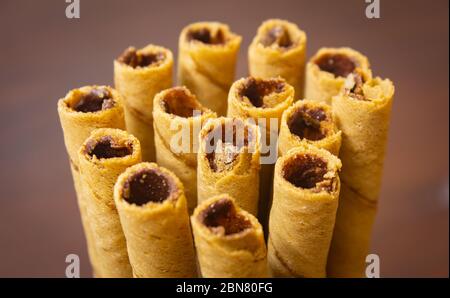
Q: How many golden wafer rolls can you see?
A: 14